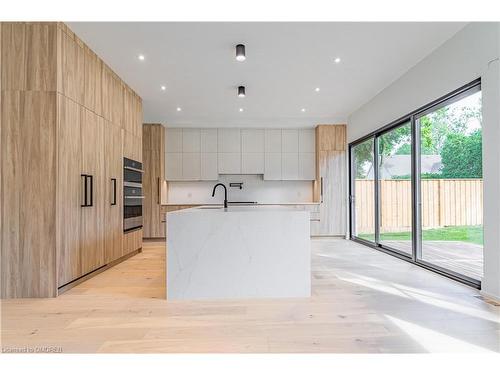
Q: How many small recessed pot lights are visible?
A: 7